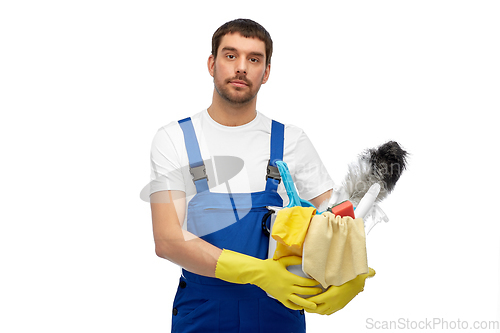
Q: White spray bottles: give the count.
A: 1